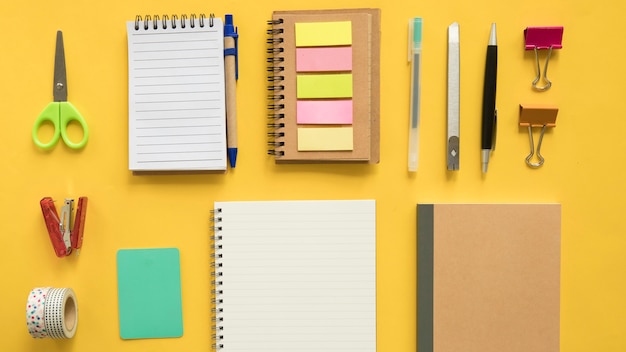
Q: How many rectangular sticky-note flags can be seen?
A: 5